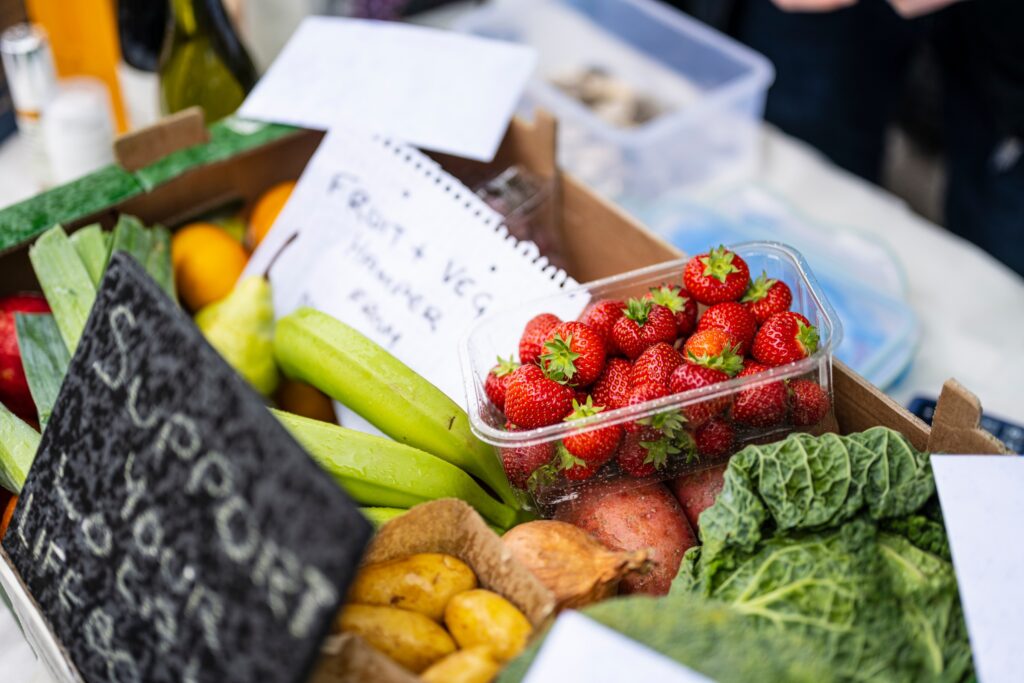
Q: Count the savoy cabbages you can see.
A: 1